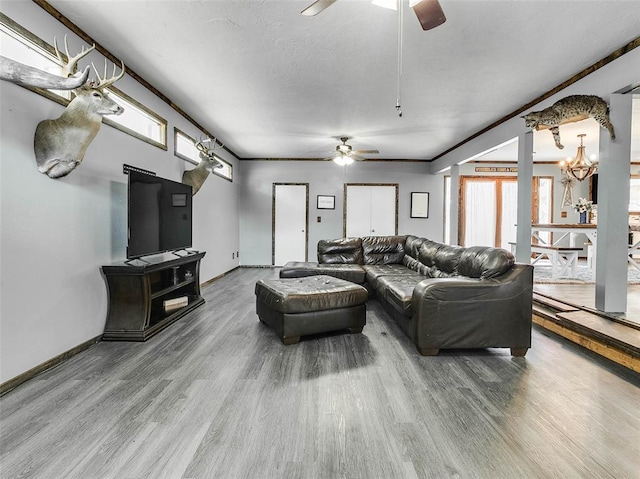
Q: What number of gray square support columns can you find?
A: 3